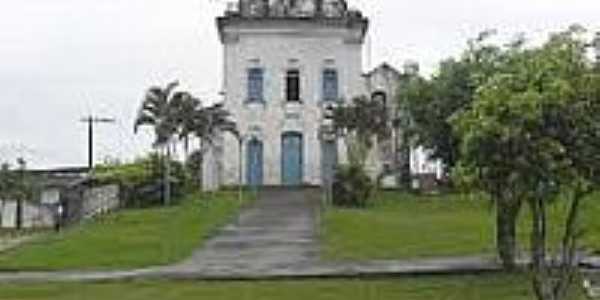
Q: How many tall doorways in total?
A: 3